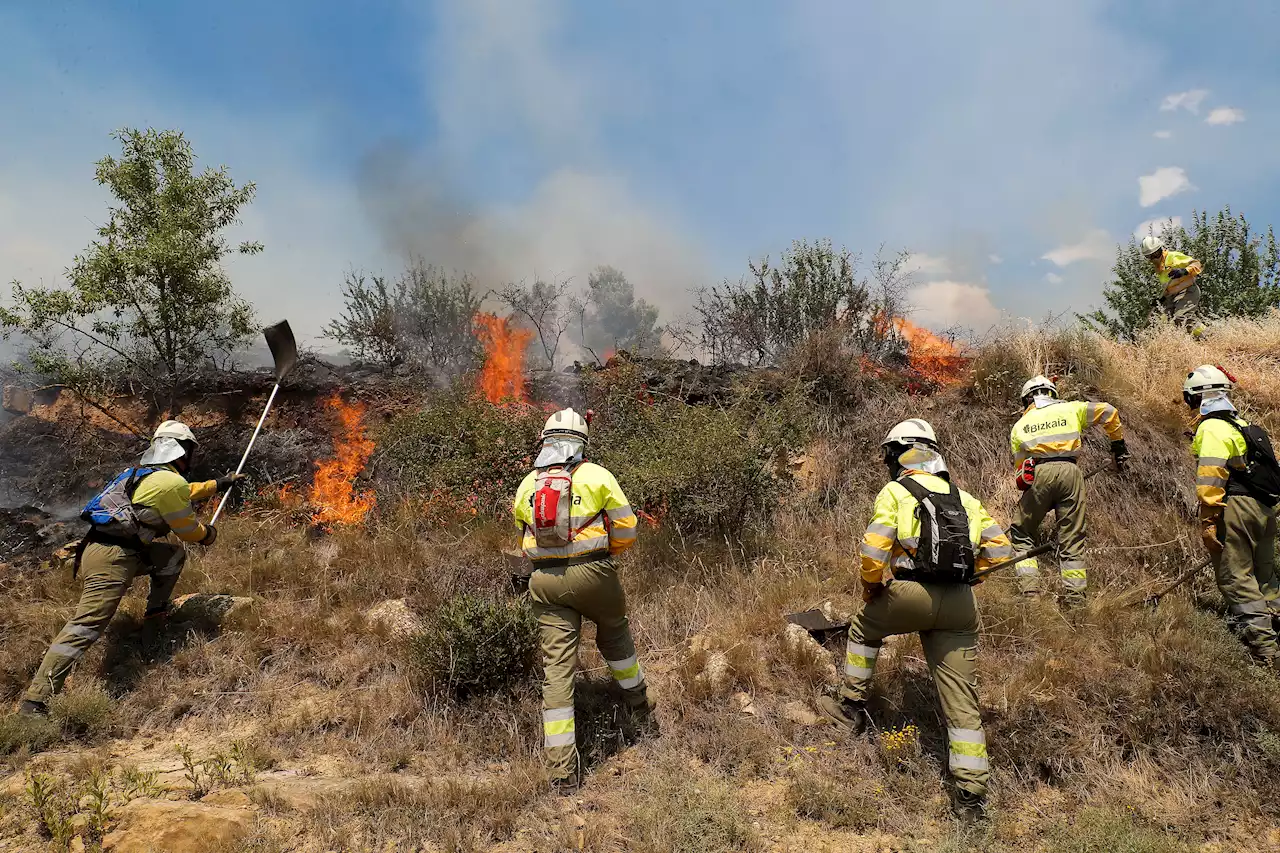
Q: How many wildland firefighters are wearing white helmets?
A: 6